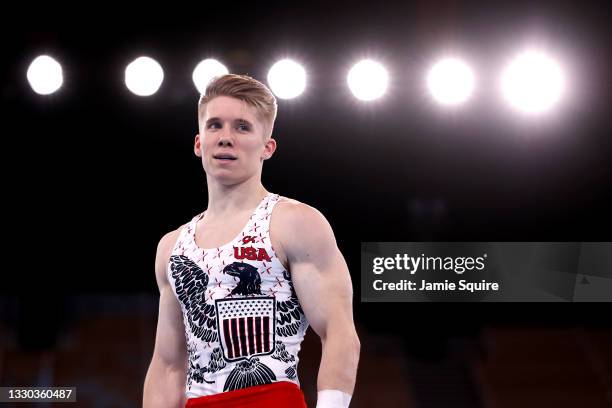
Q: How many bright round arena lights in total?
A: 7